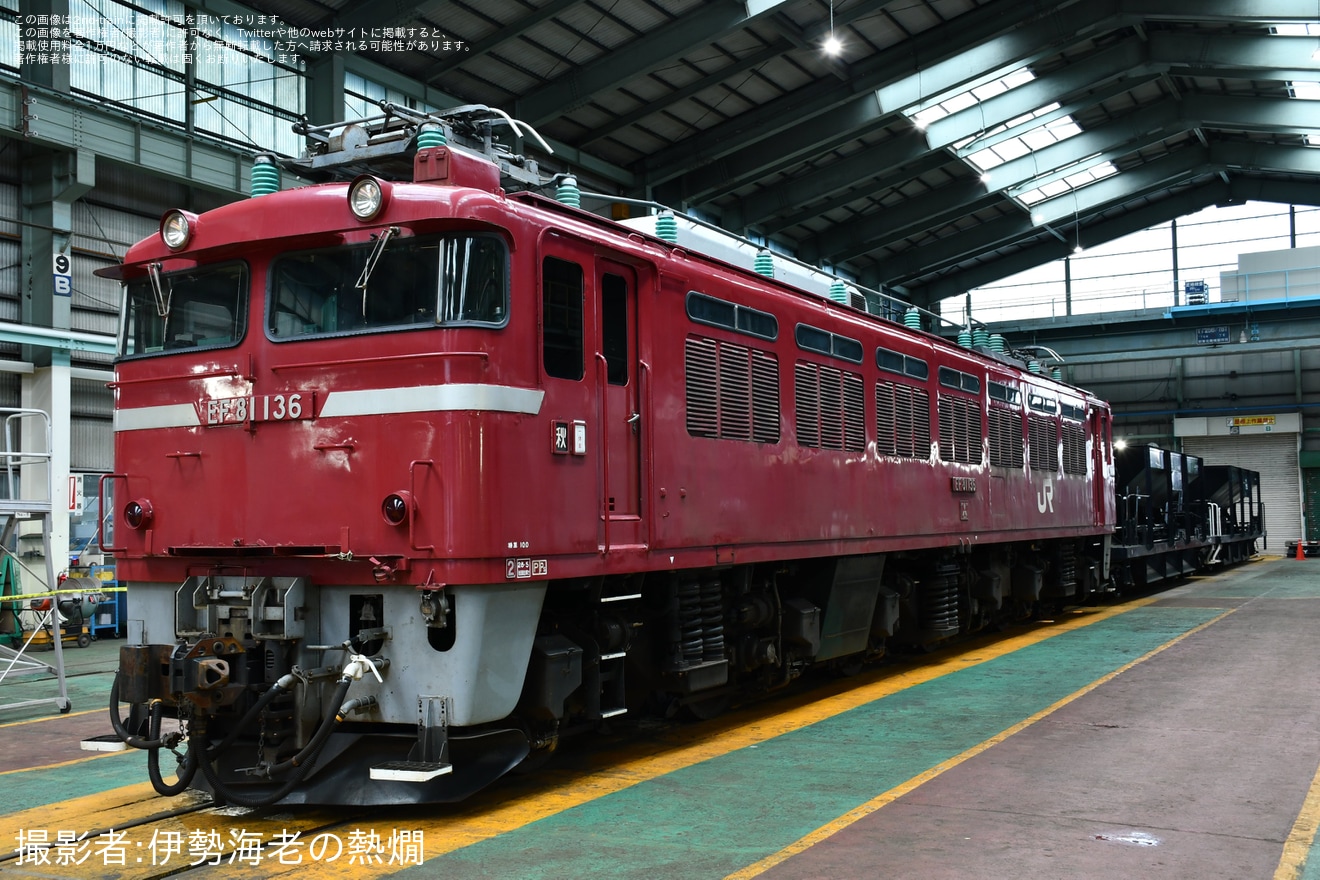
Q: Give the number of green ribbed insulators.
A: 12